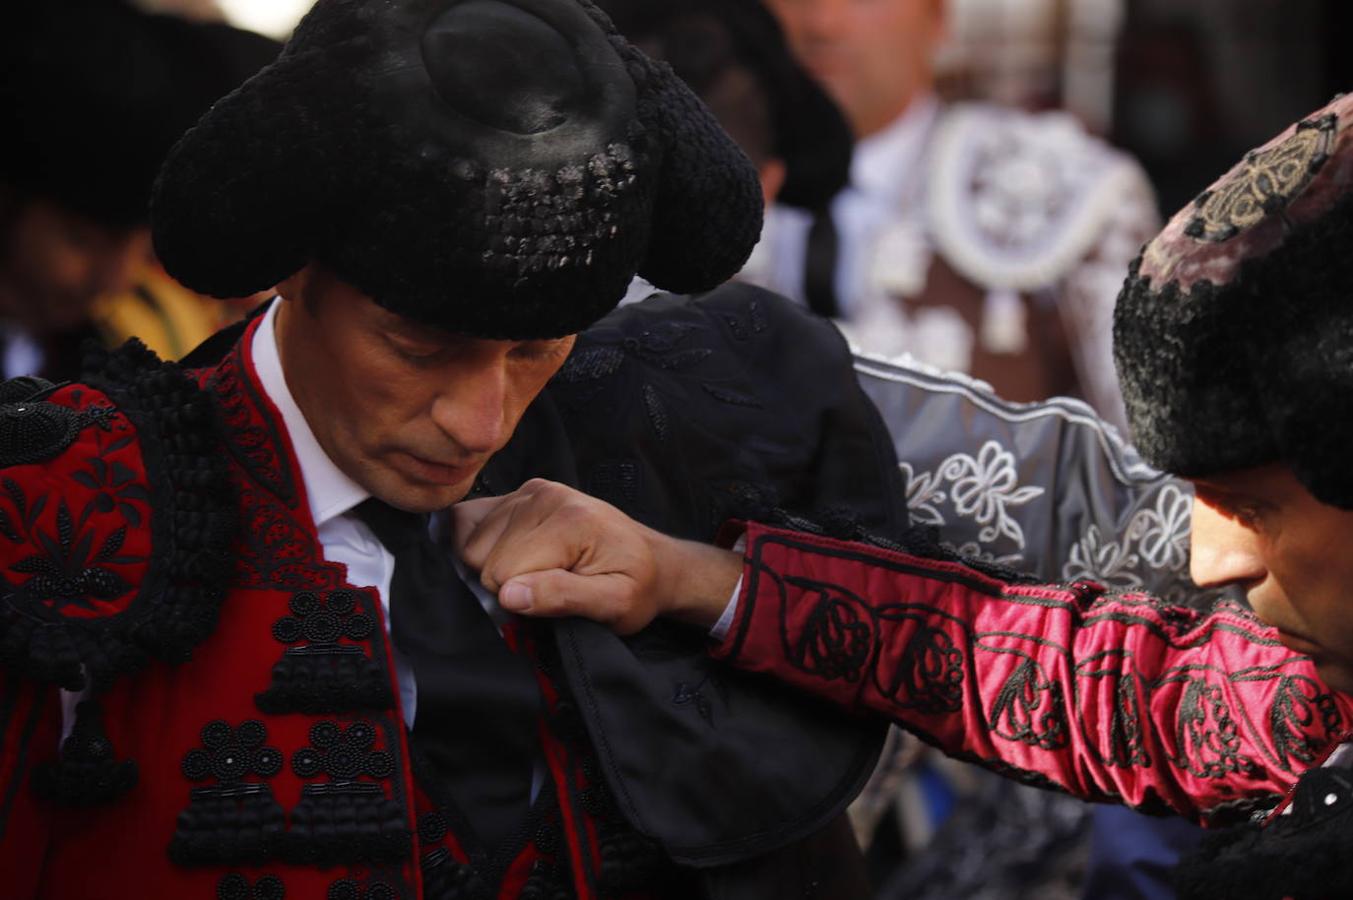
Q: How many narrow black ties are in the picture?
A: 2